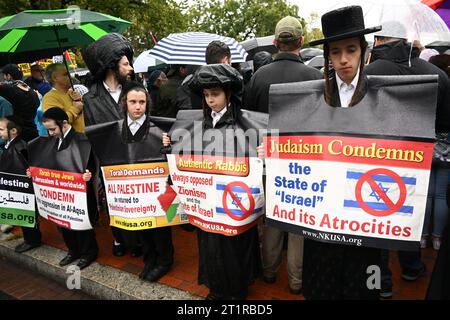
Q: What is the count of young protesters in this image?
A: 5